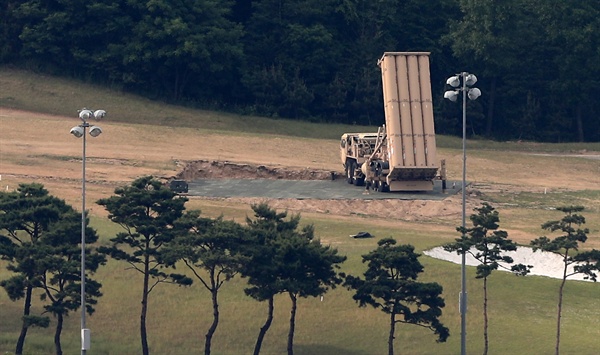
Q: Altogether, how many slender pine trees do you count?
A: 9